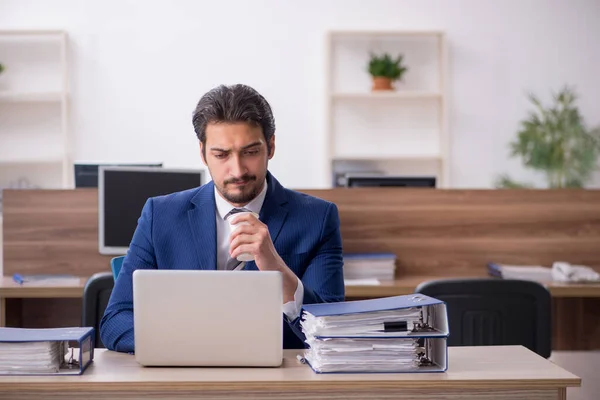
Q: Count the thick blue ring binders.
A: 3